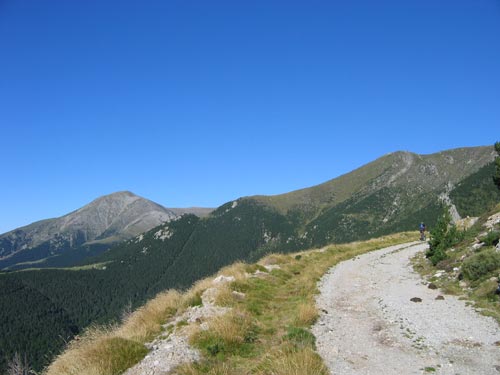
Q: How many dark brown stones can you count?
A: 3